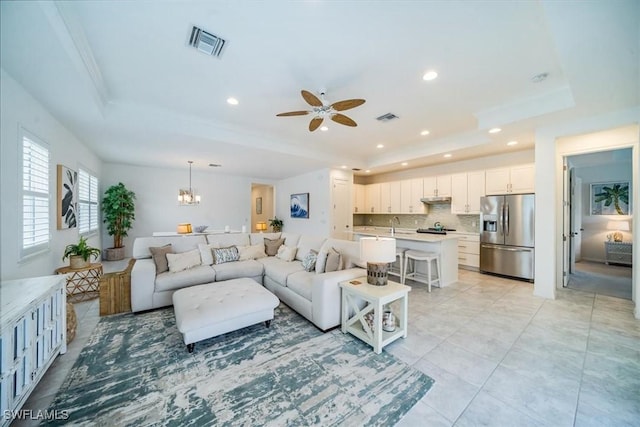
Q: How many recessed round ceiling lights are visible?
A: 11